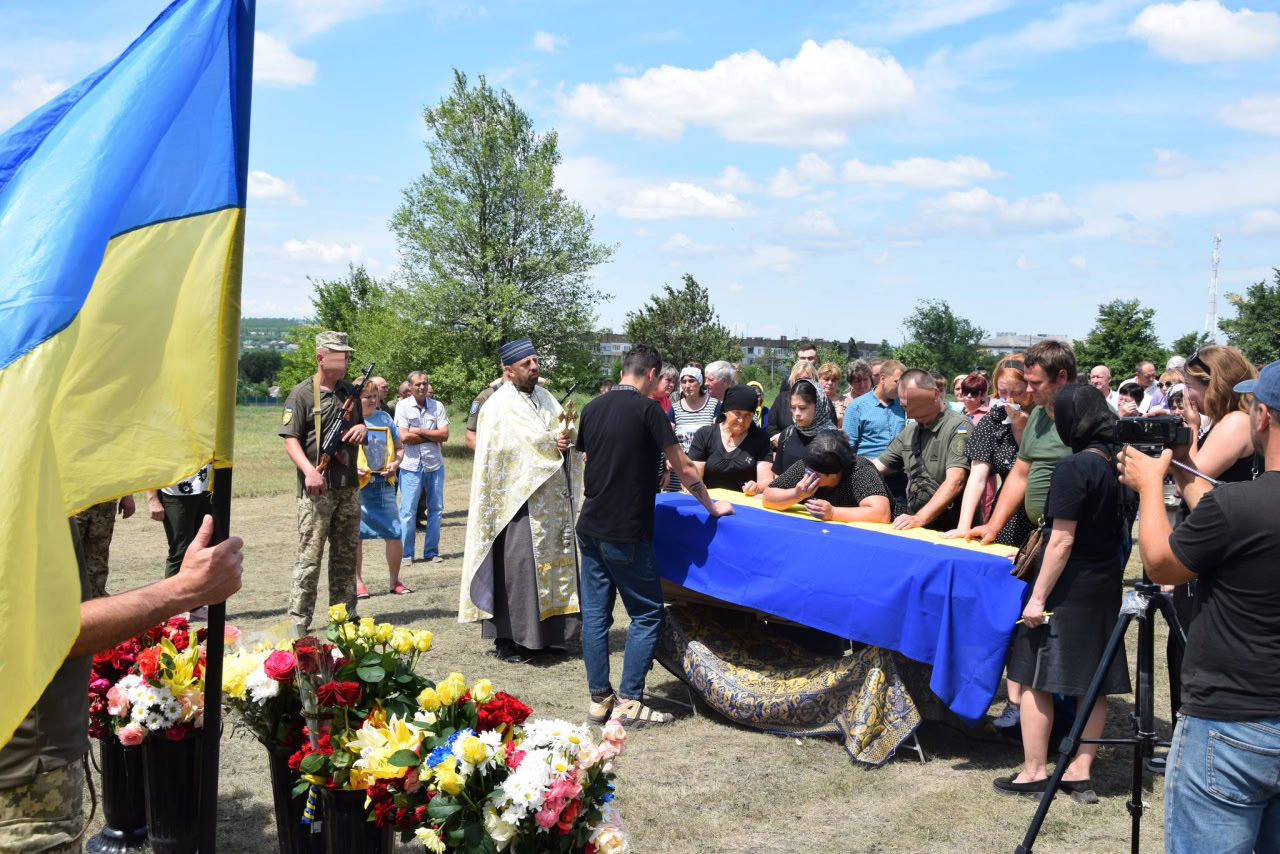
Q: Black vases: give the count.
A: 4